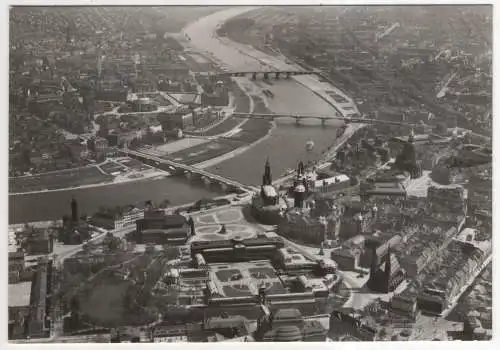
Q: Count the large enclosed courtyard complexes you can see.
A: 1